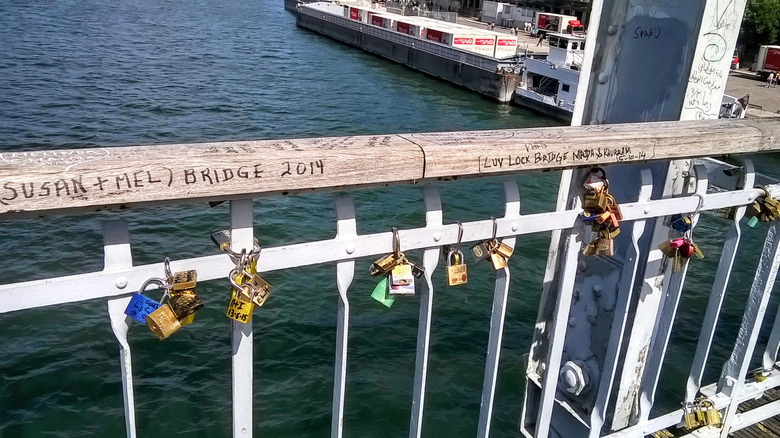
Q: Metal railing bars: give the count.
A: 11